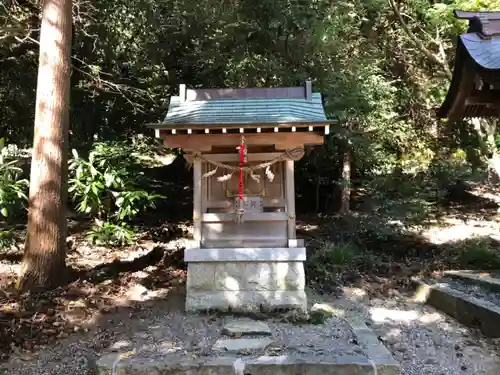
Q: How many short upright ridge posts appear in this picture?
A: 2